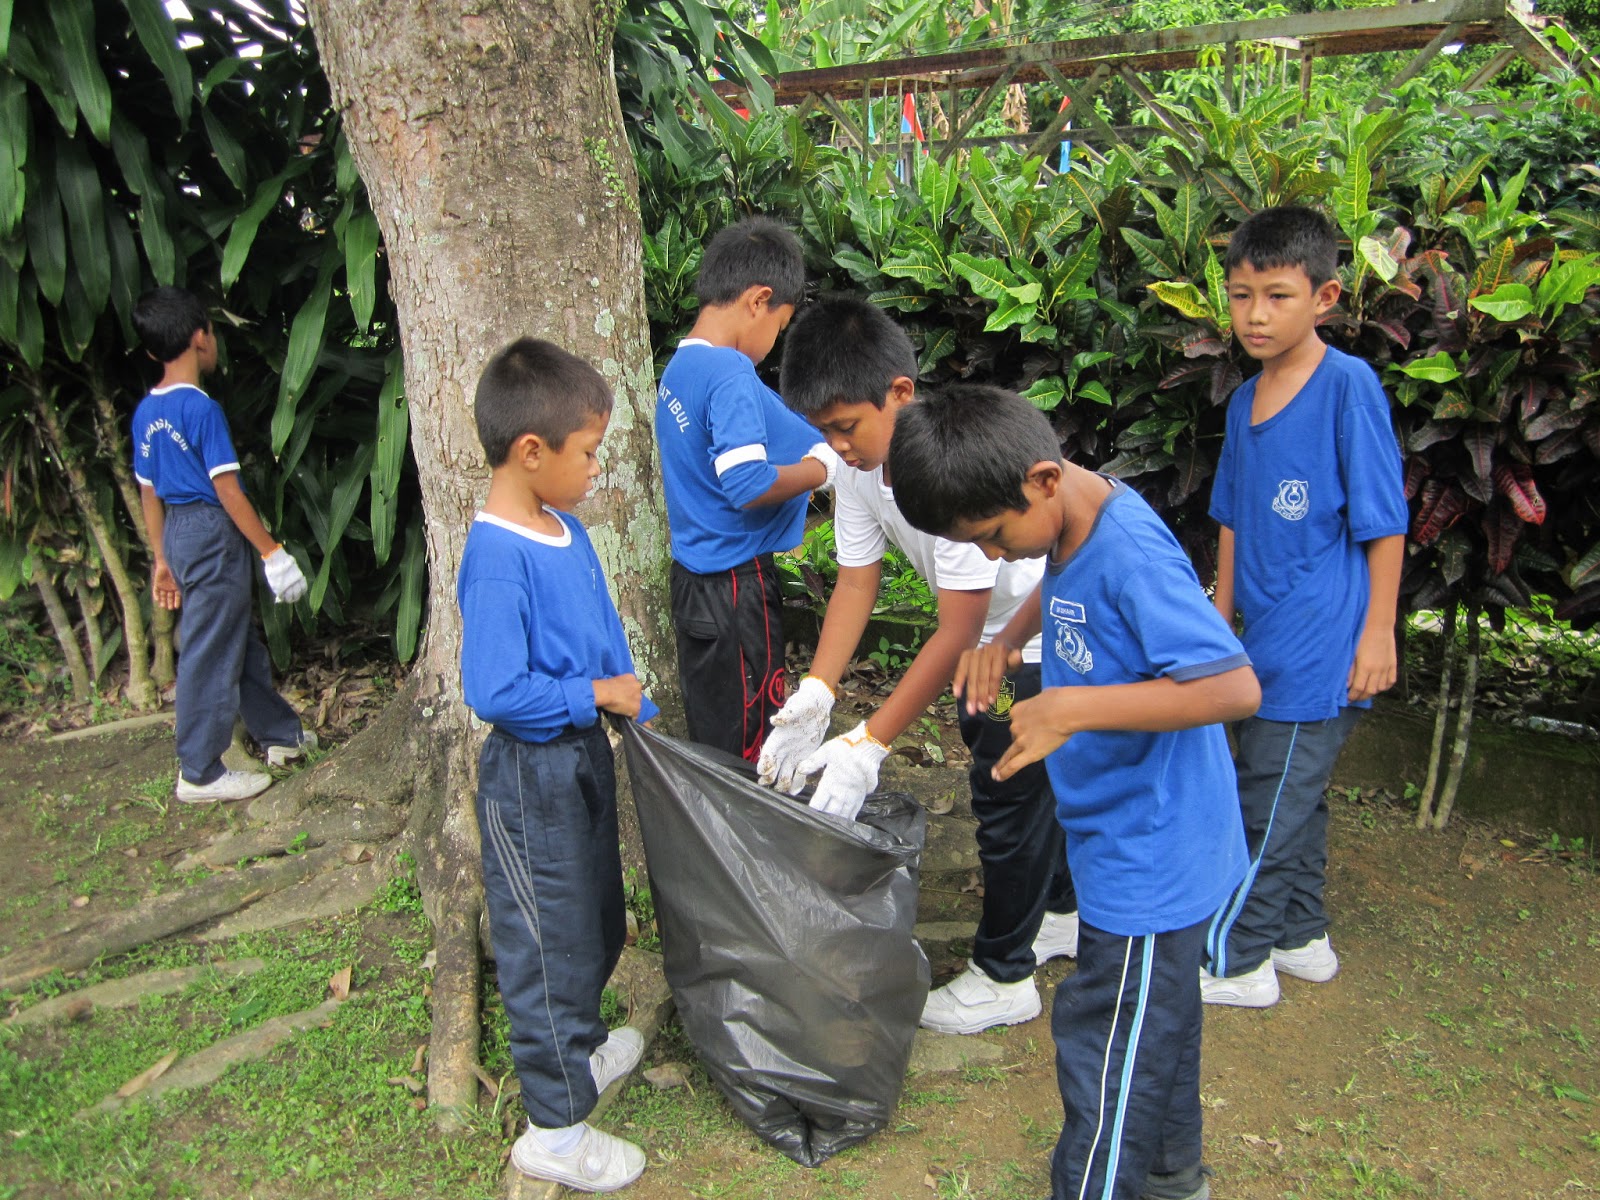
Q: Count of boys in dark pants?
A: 6